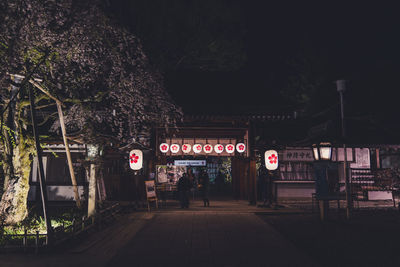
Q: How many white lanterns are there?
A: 10